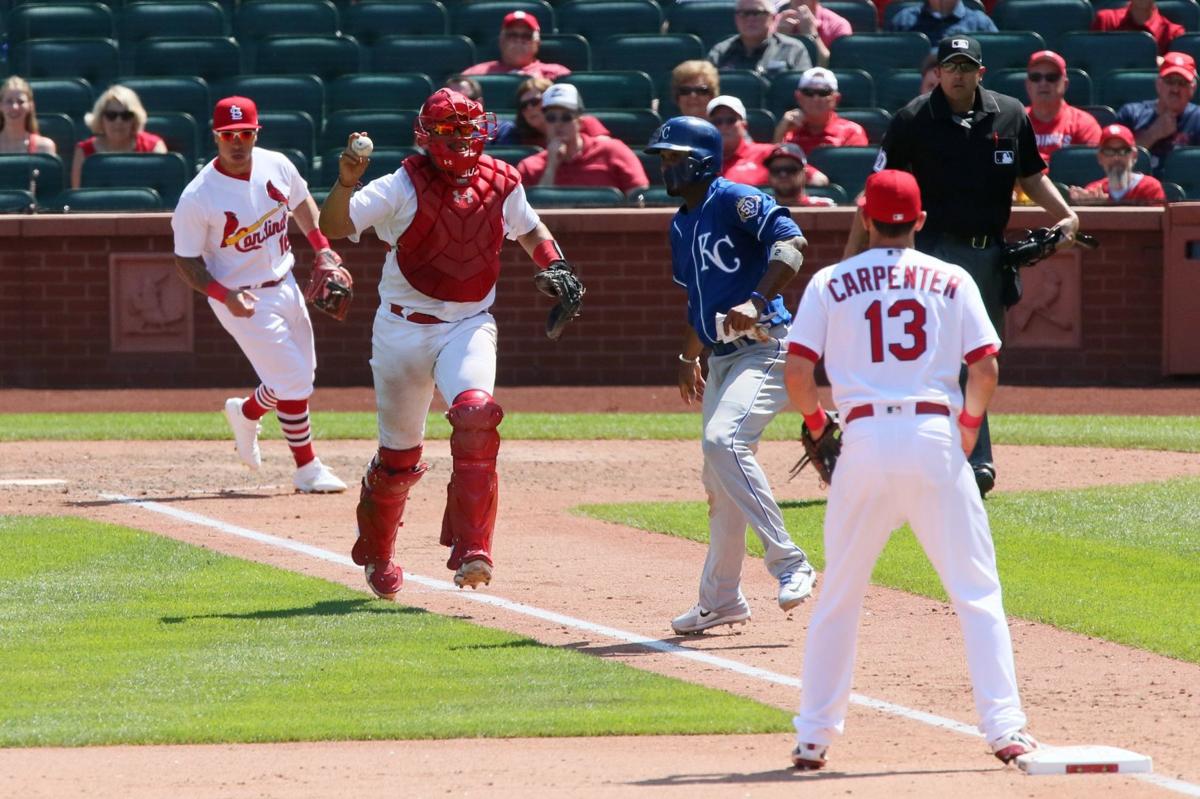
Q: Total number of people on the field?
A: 5